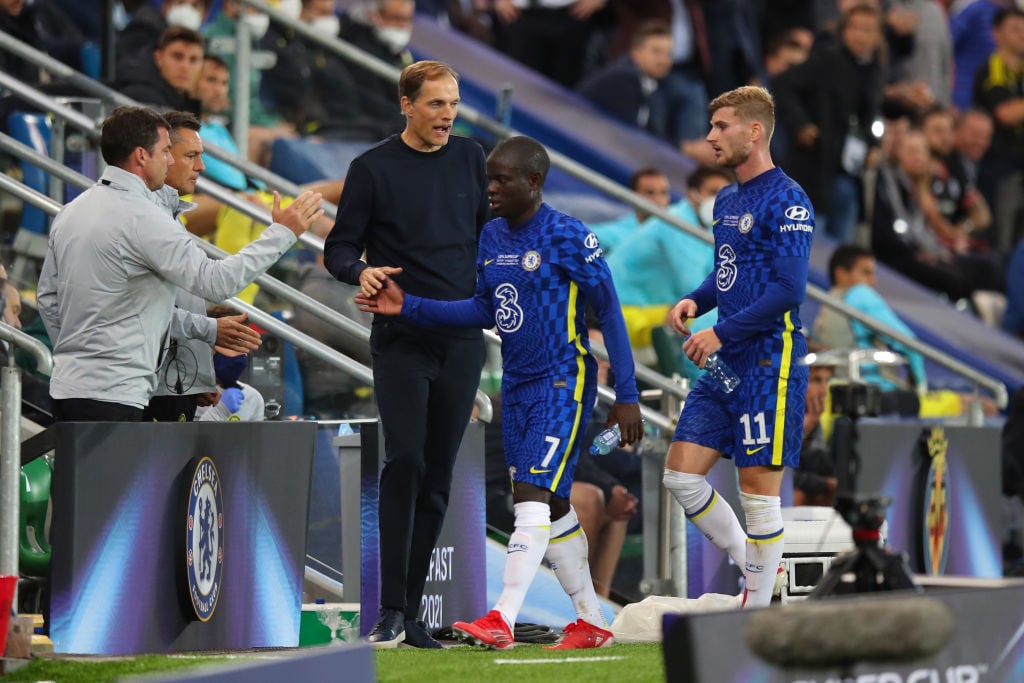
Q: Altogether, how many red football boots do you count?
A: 2